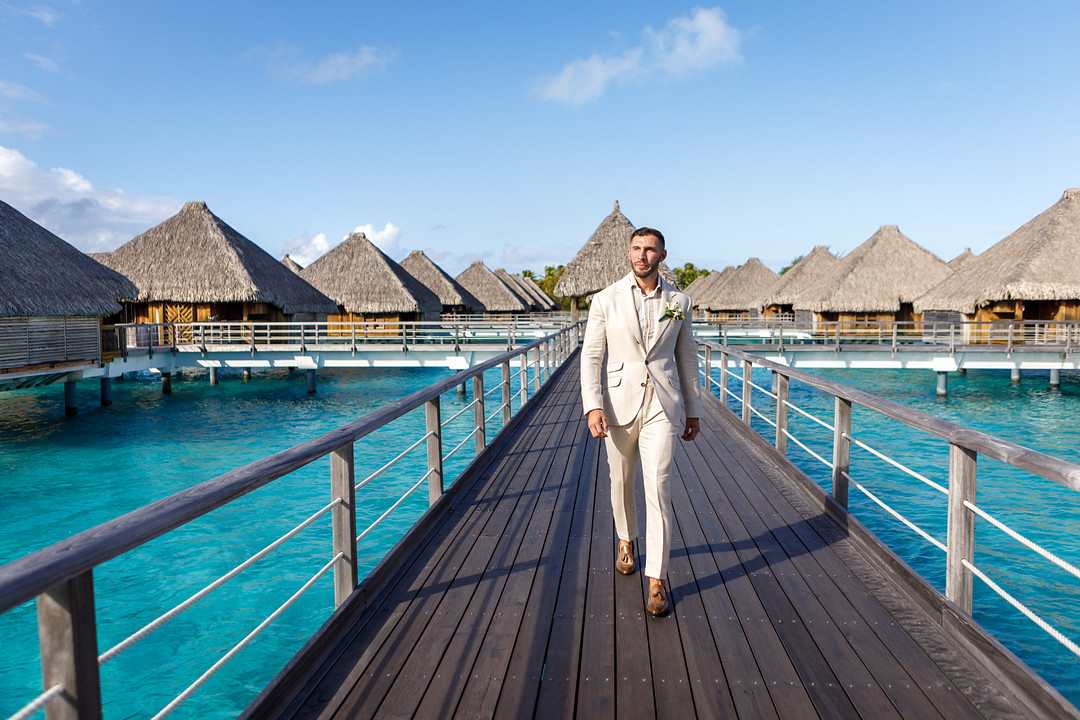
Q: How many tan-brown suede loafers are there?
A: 2